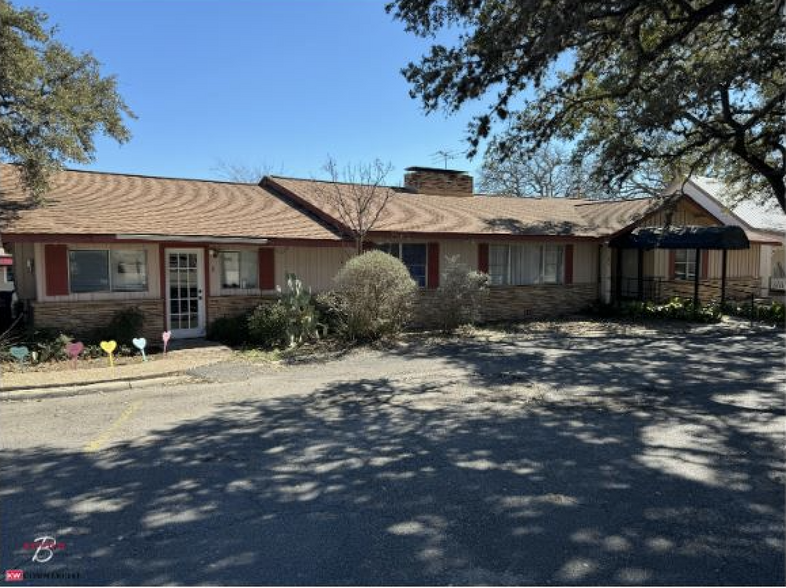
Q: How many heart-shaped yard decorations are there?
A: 5